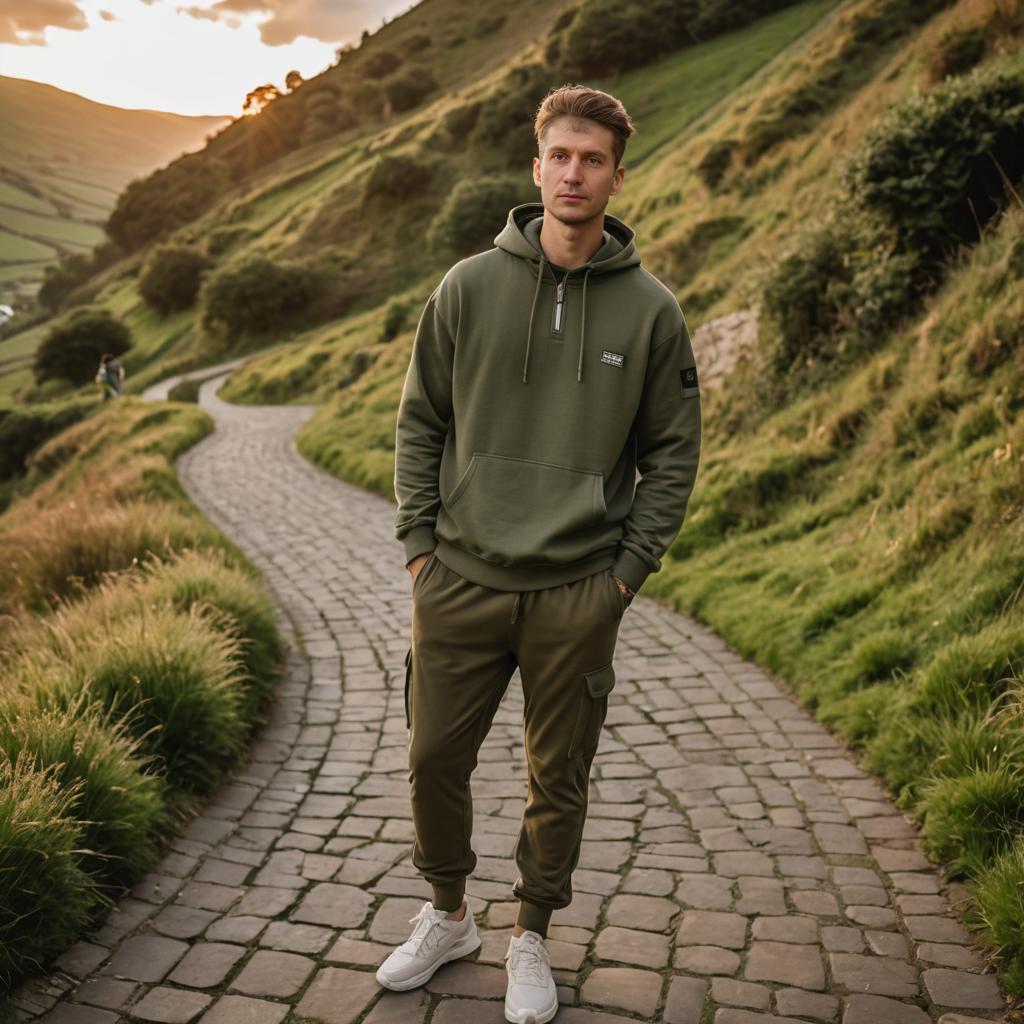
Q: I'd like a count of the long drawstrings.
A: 2